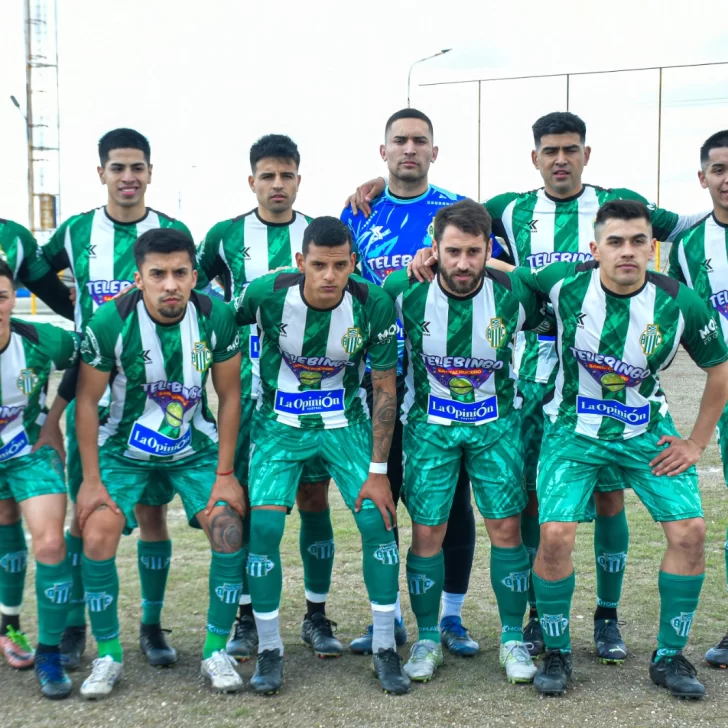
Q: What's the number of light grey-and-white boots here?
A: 4